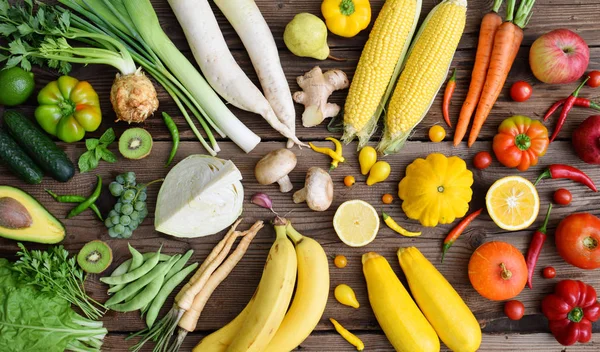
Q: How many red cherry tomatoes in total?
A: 6